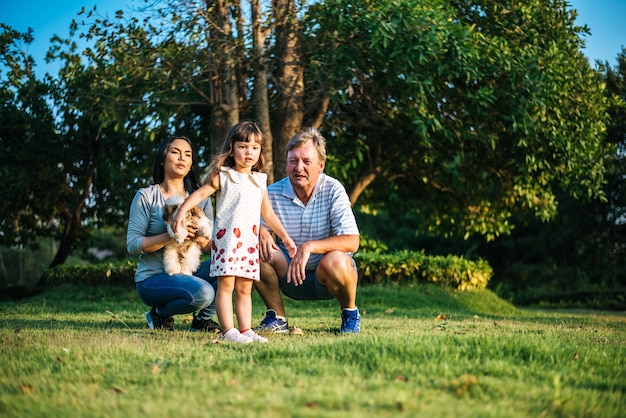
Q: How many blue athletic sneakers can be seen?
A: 2